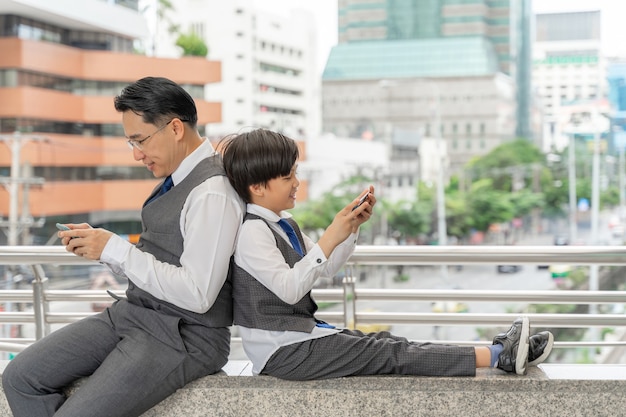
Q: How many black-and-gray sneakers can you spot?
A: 2